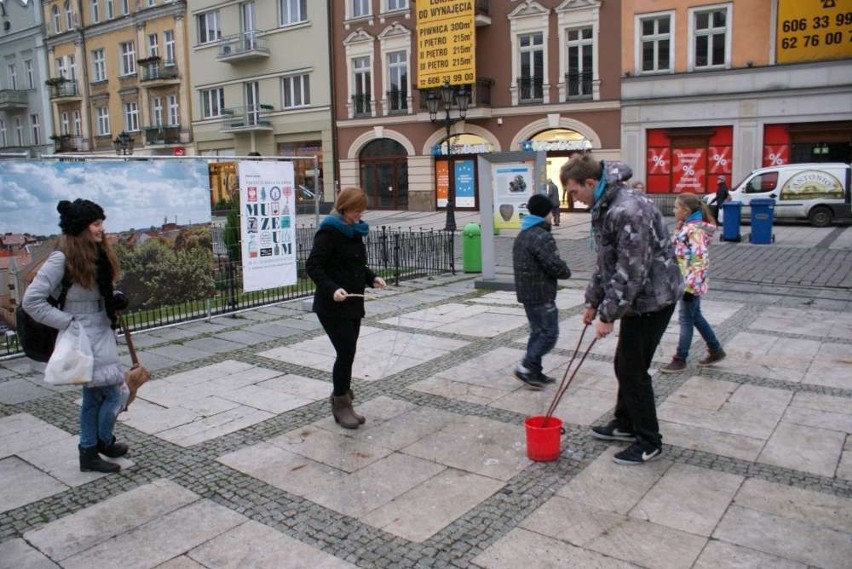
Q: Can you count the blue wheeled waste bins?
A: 2